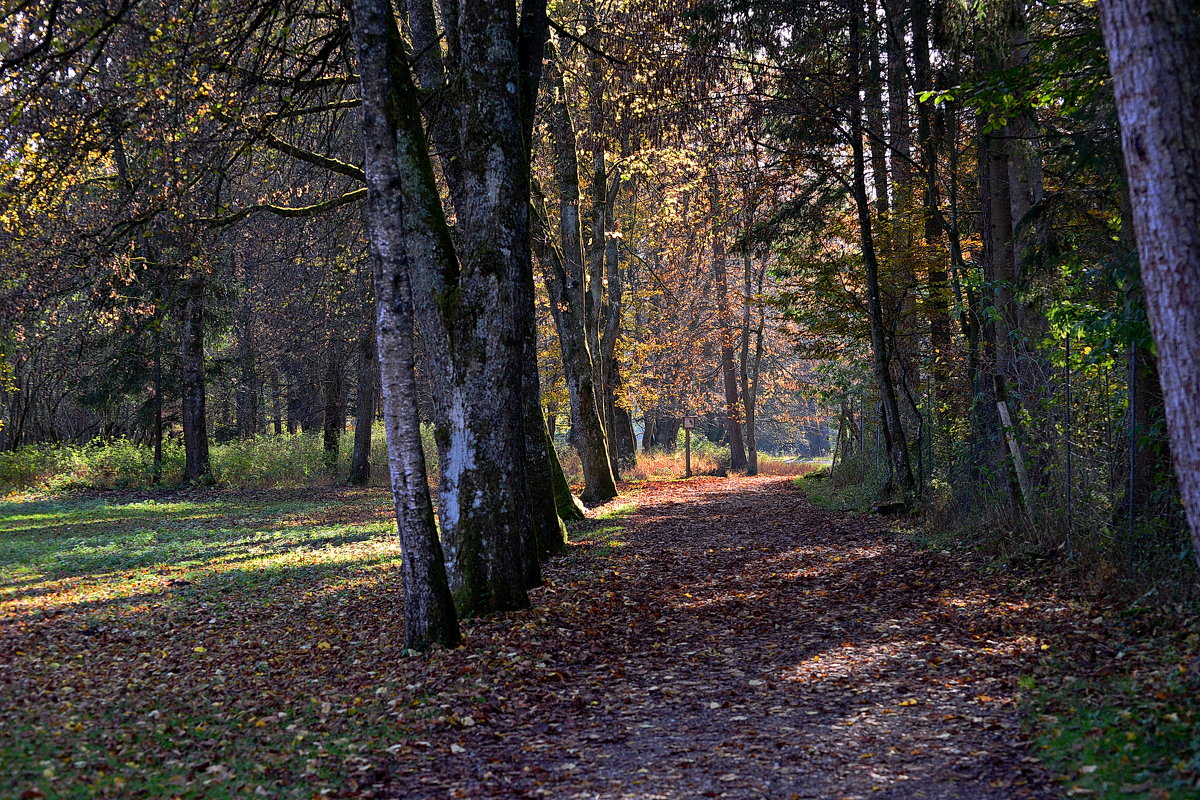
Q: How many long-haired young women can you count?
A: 0